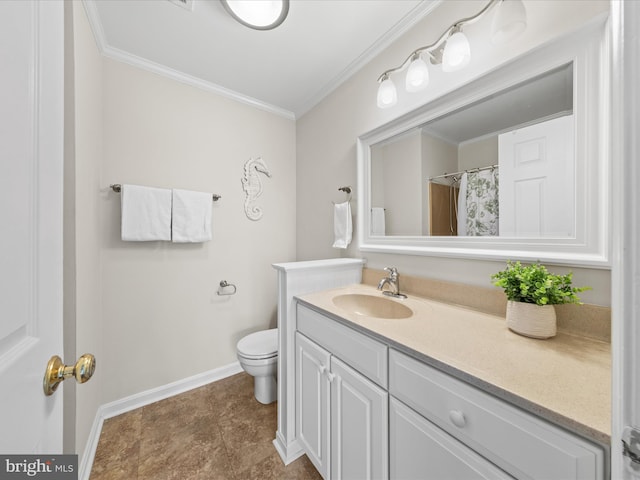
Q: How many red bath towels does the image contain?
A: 0